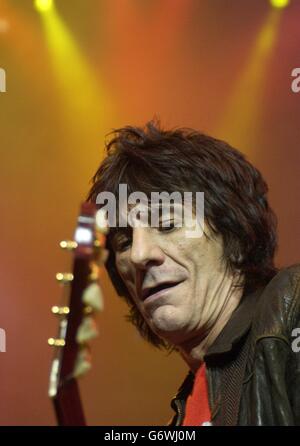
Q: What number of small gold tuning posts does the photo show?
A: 4